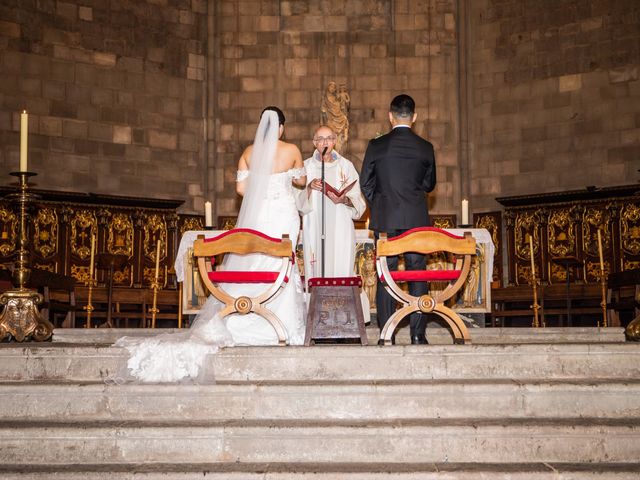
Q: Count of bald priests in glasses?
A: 1